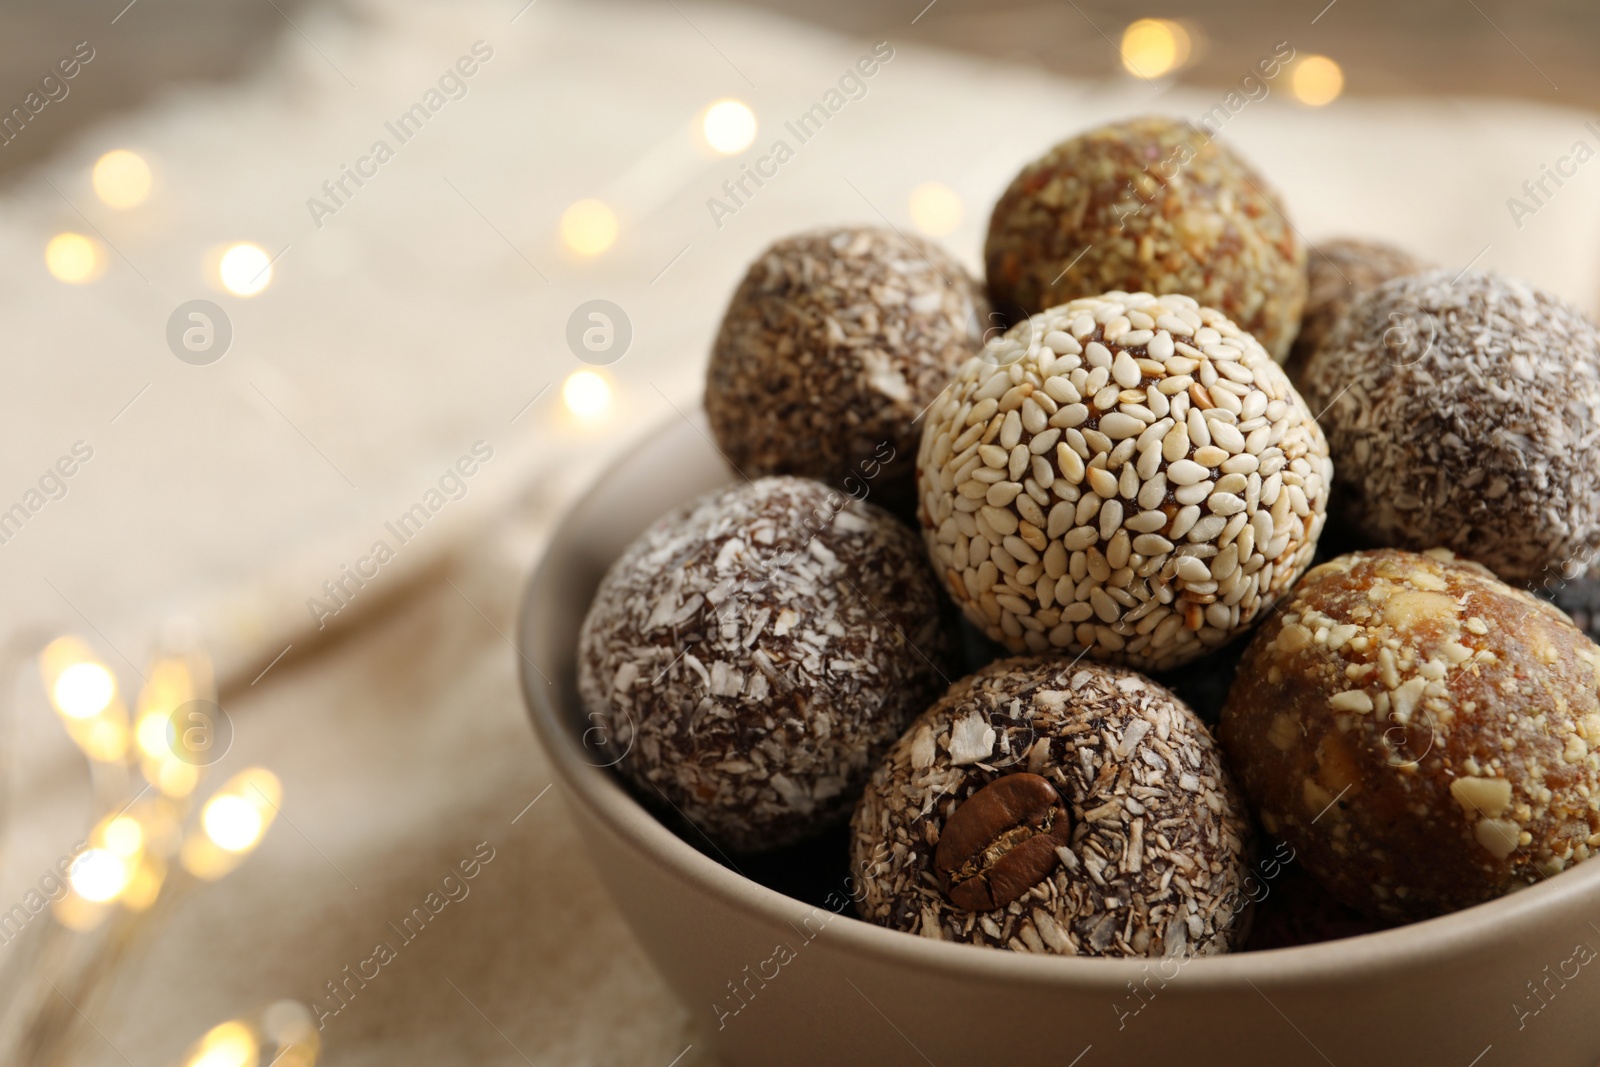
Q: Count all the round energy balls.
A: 8